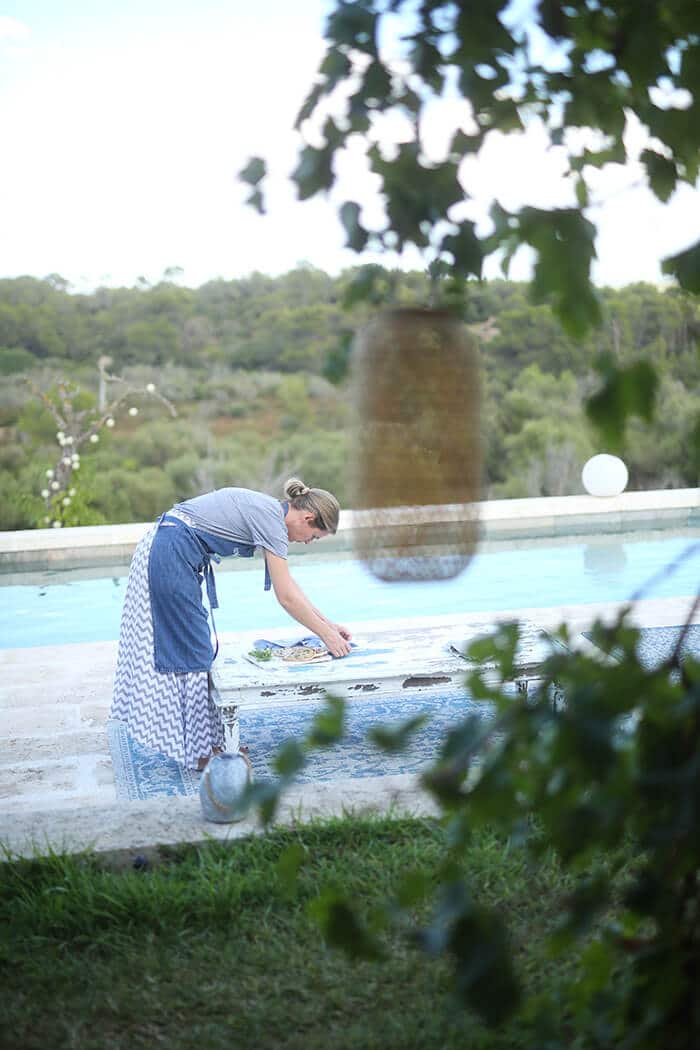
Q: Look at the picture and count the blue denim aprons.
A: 1